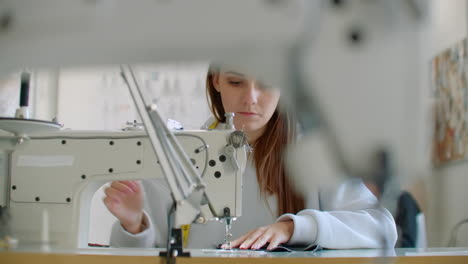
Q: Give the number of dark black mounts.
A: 1